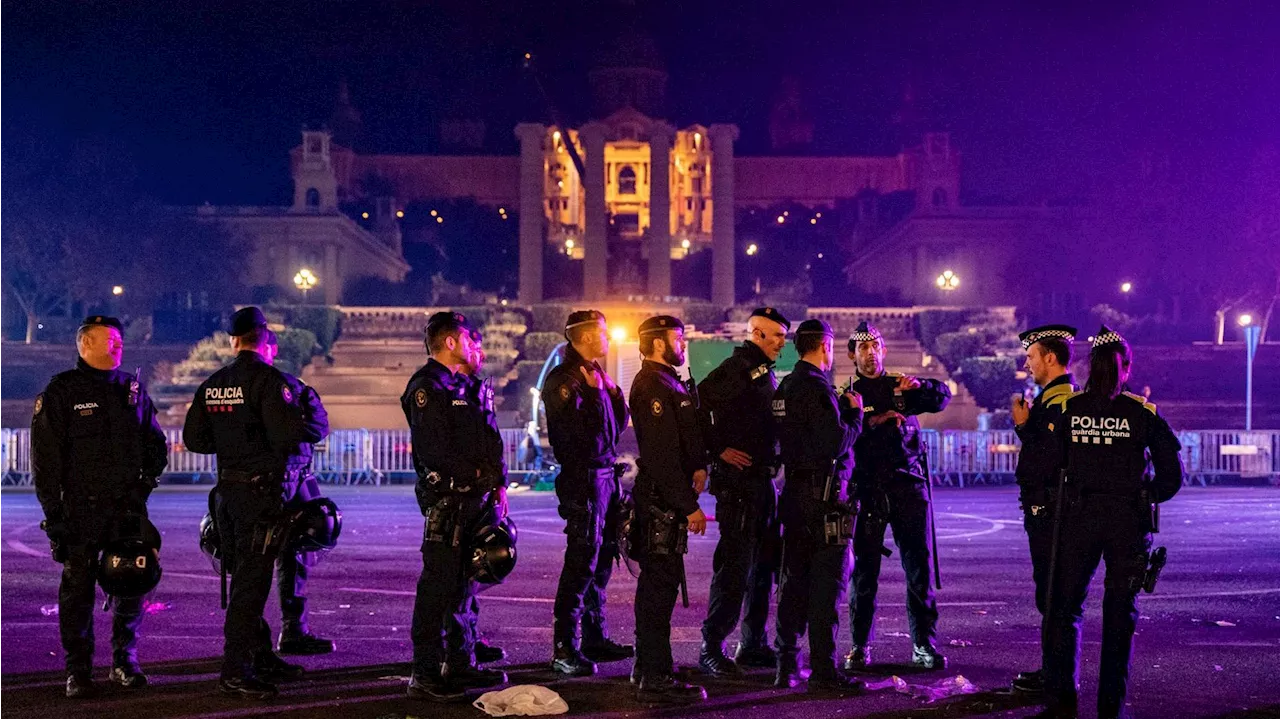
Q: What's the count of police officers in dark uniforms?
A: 12